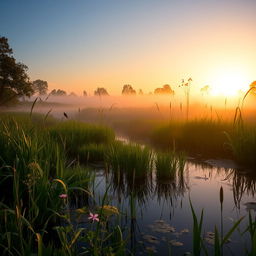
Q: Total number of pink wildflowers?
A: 2